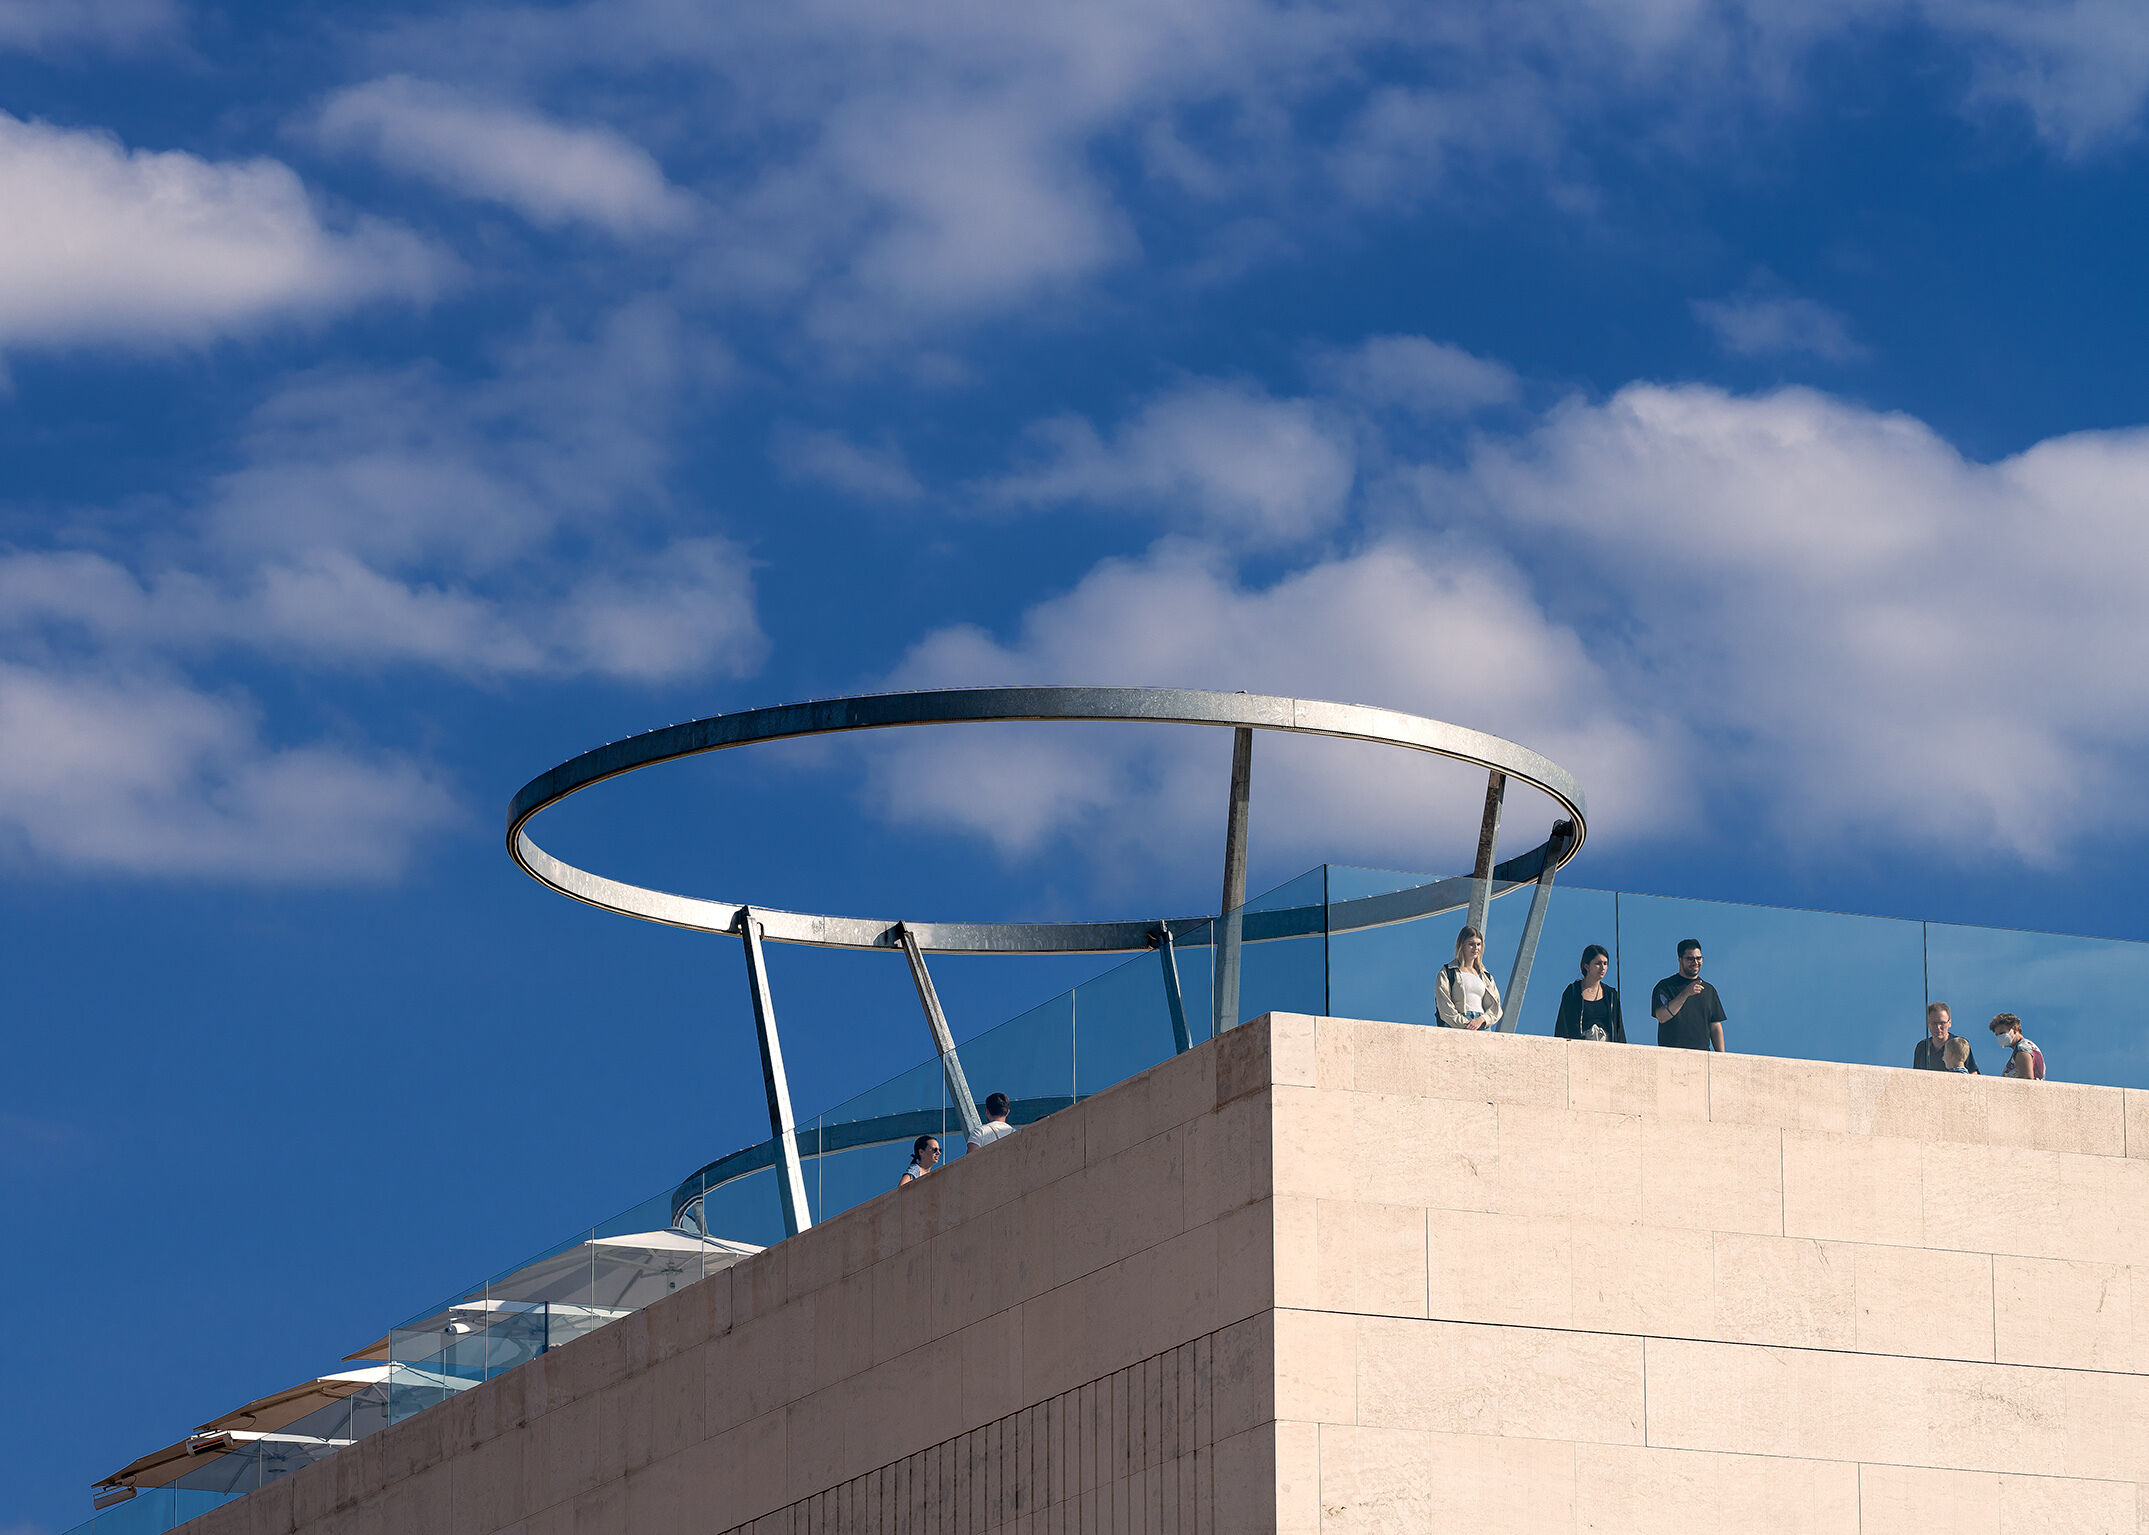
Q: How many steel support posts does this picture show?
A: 6